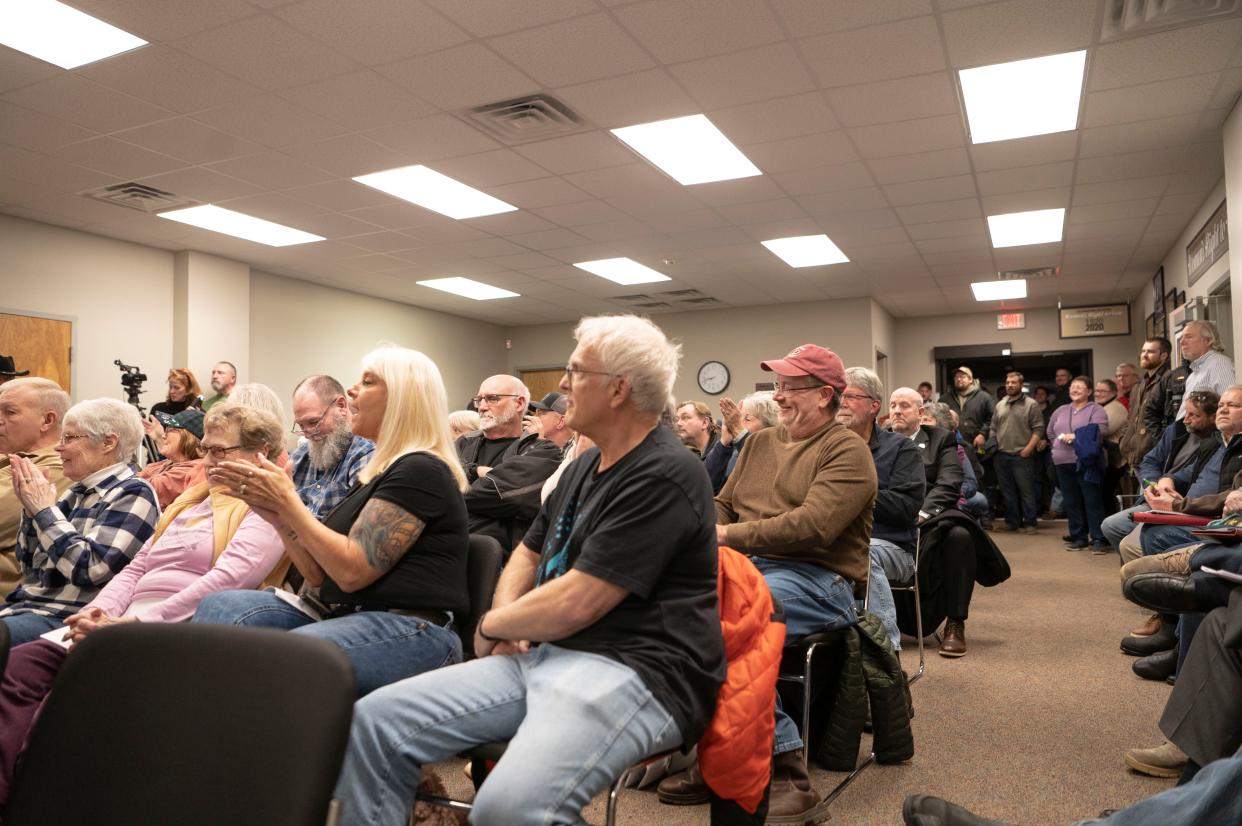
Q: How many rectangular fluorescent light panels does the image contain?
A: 10